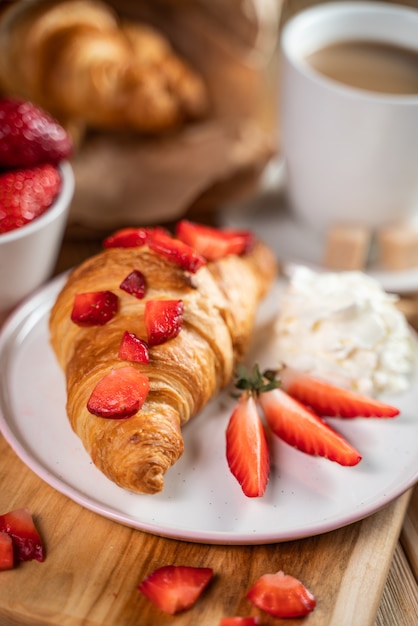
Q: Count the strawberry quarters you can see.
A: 3